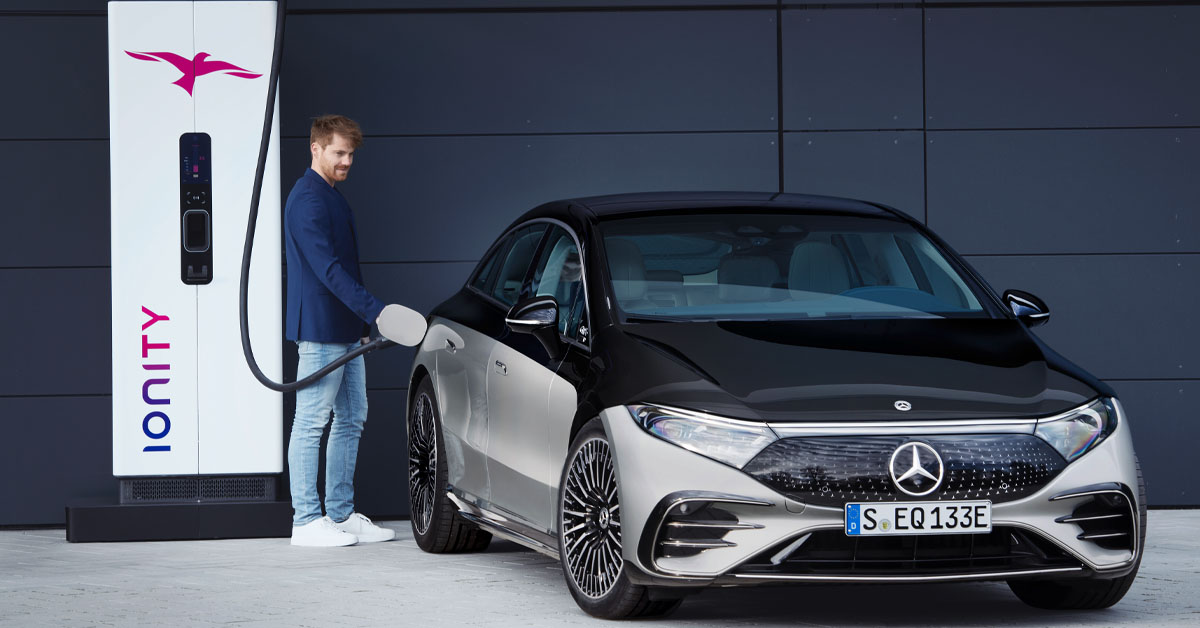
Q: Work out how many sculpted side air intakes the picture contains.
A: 2